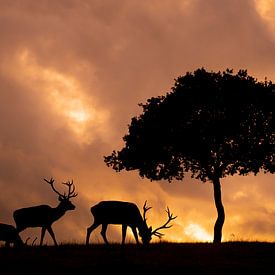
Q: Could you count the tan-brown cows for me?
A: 0